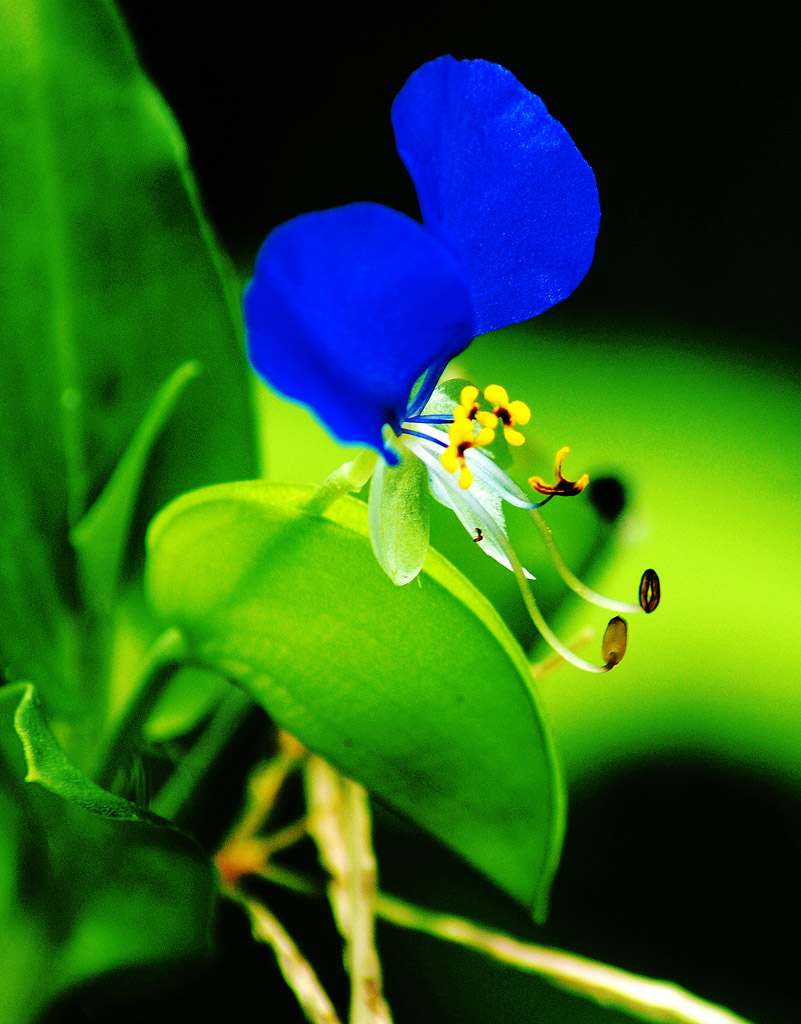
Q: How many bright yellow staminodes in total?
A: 3